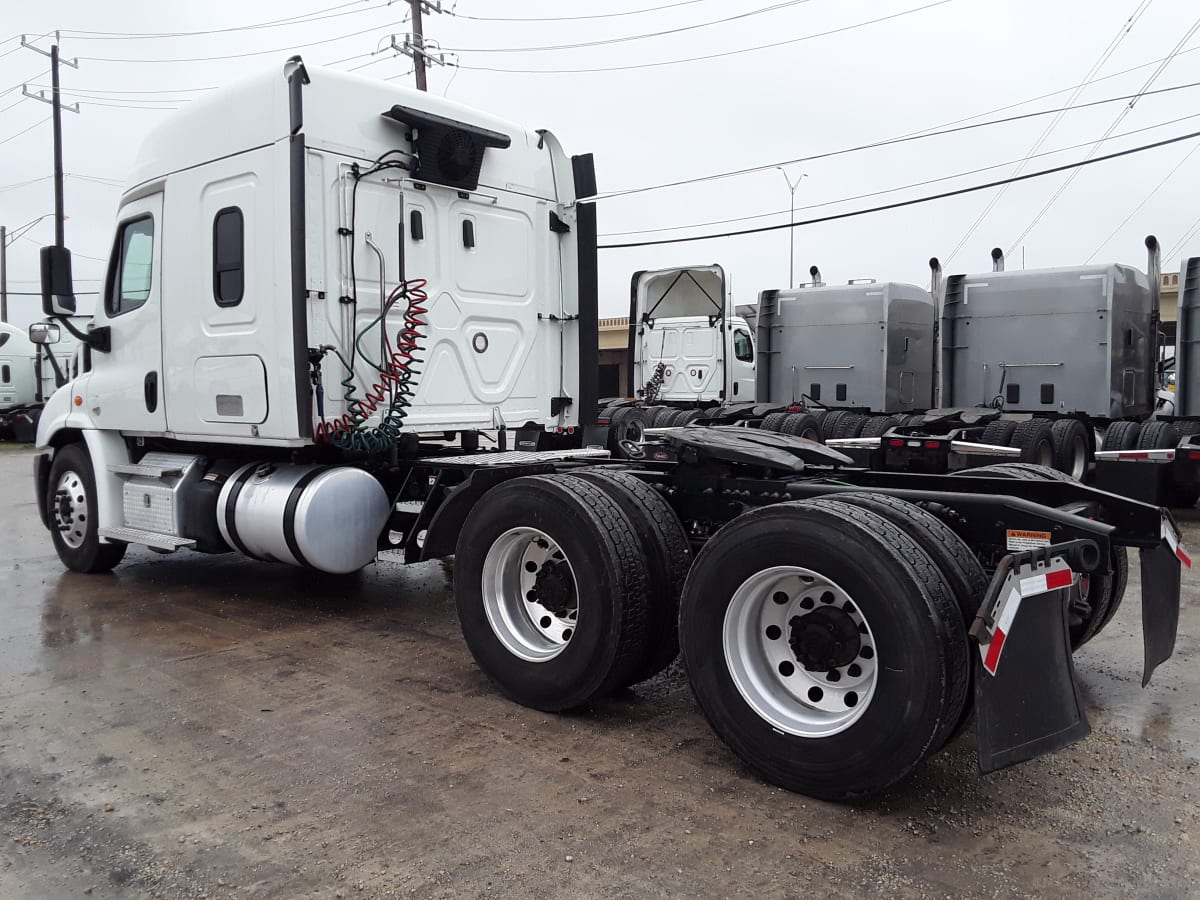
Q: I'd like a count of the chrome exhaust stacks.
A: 4